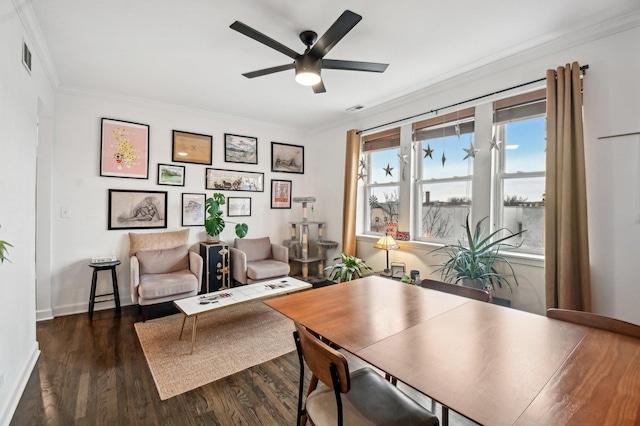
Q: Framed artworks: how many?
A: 10